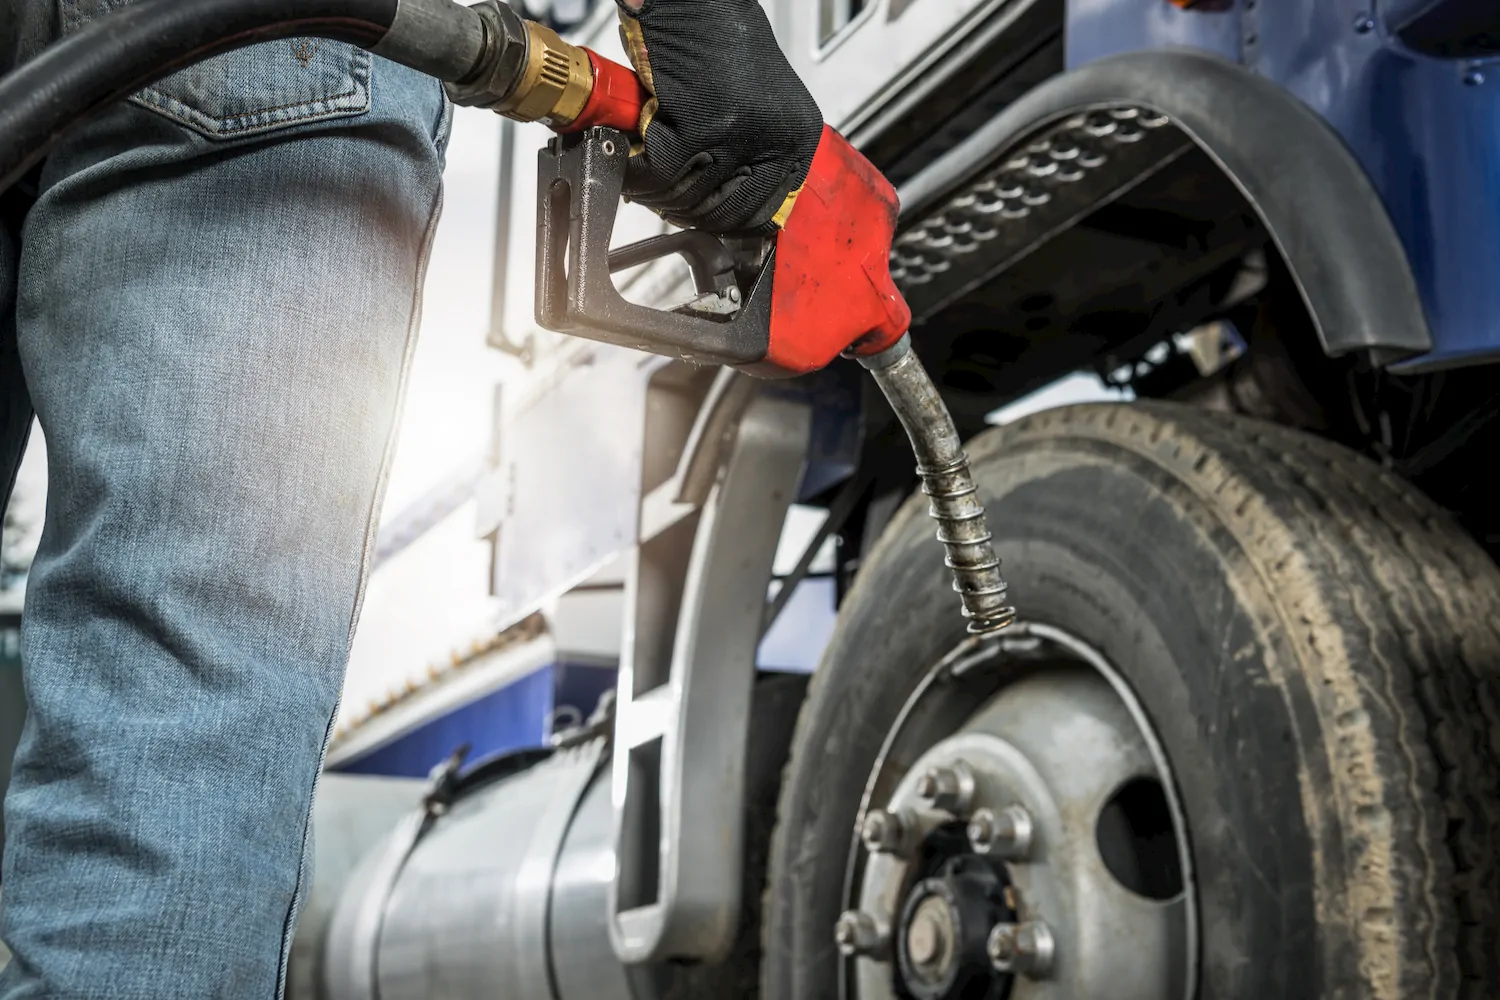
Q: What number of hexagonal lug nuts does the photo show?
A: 5